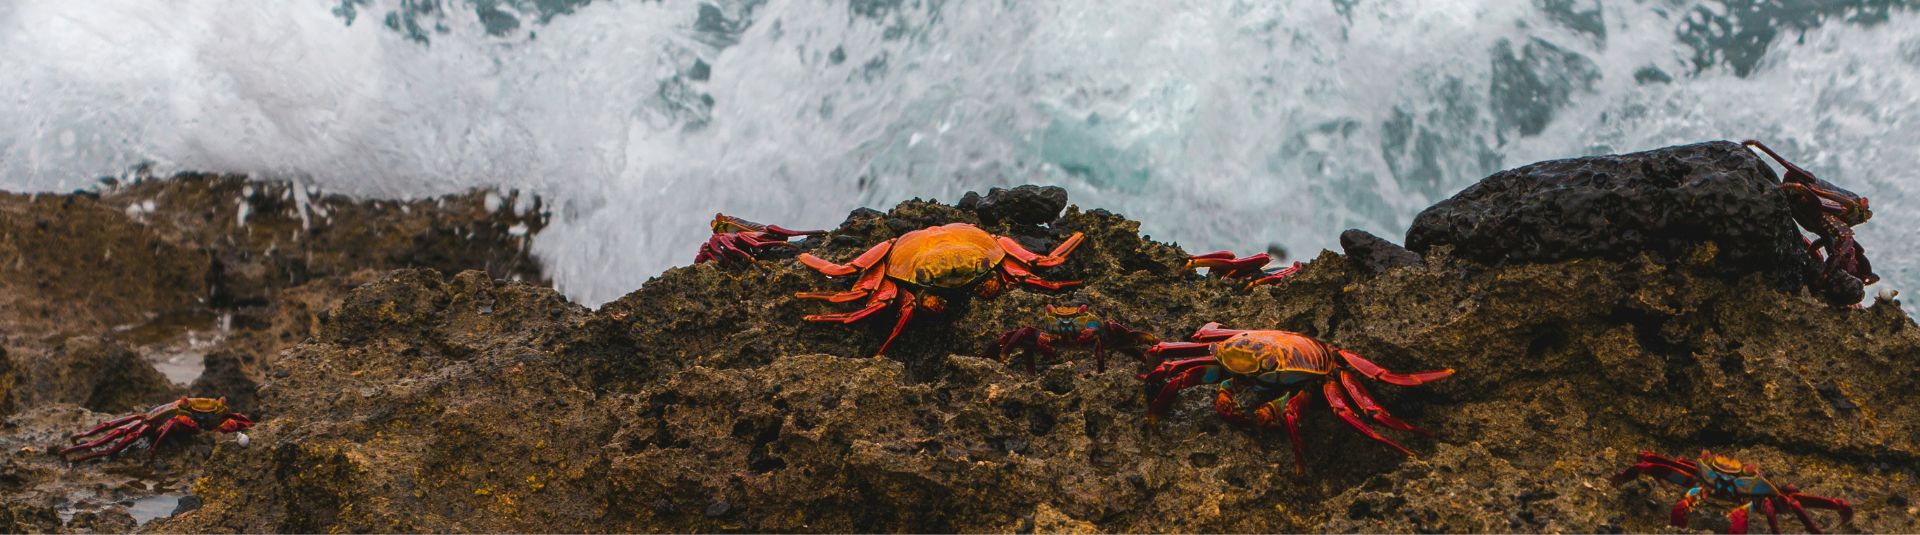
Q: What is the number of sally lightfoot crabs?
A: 8